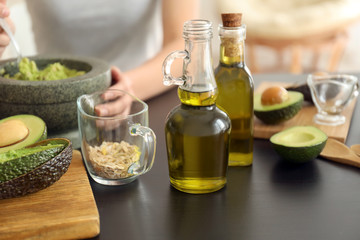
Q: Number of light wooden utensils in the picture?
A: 2